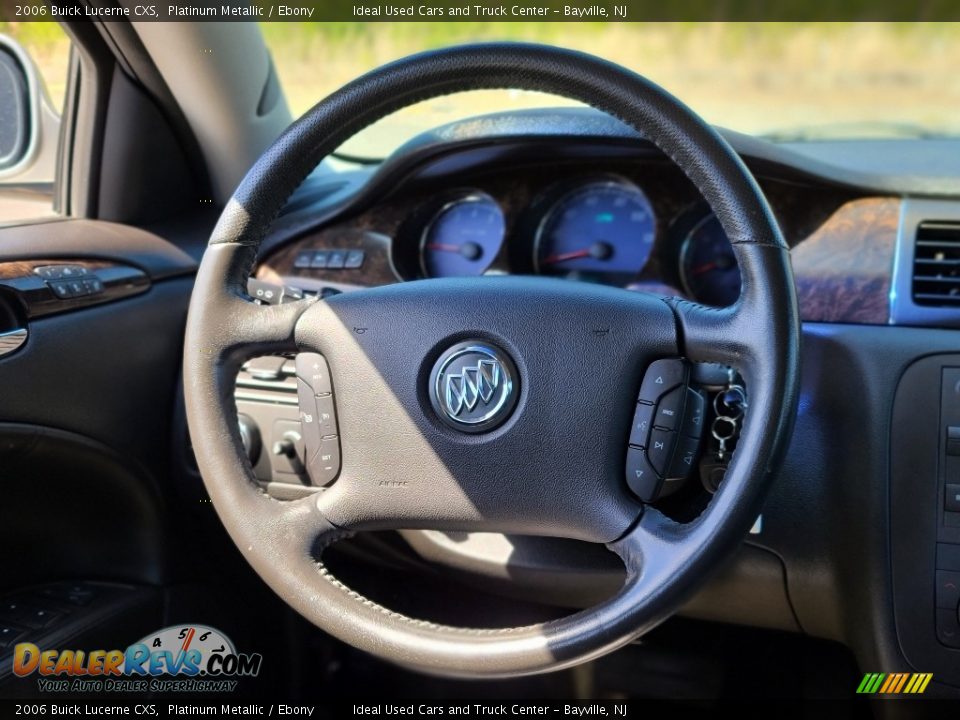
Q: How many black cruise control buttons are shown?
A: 4